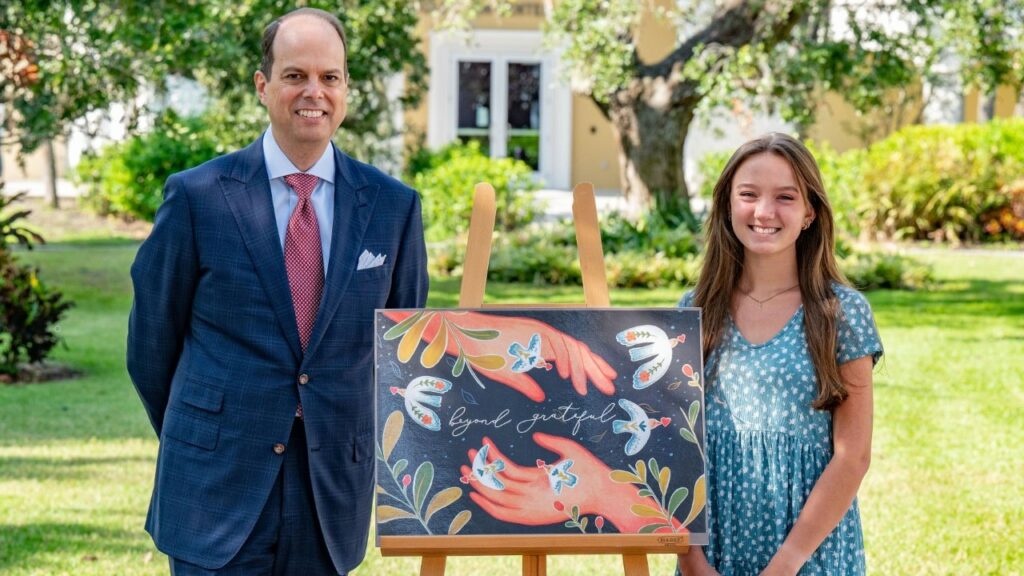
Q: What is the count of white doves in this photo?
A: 6